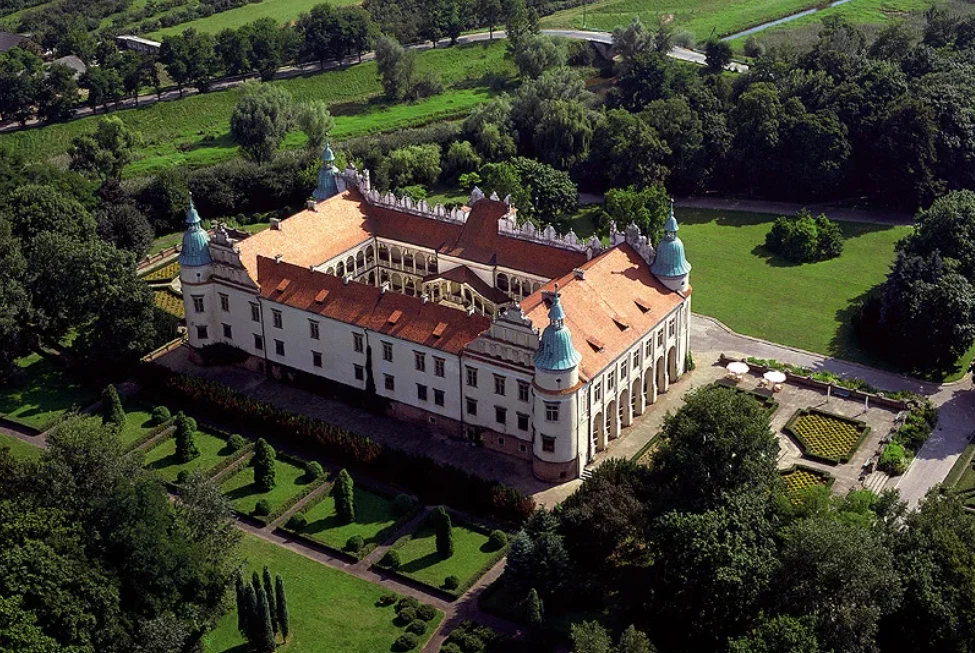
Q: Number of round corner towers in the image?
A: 4